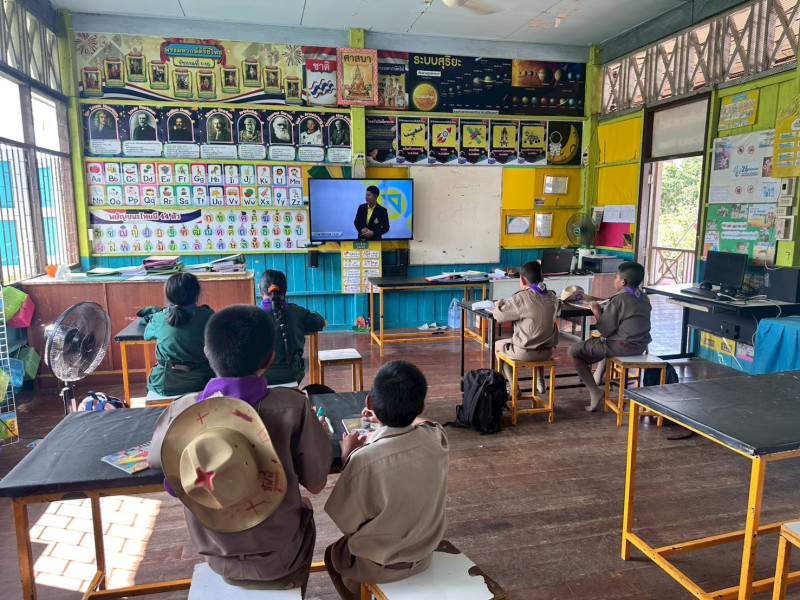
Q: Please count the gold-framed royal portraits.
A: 10